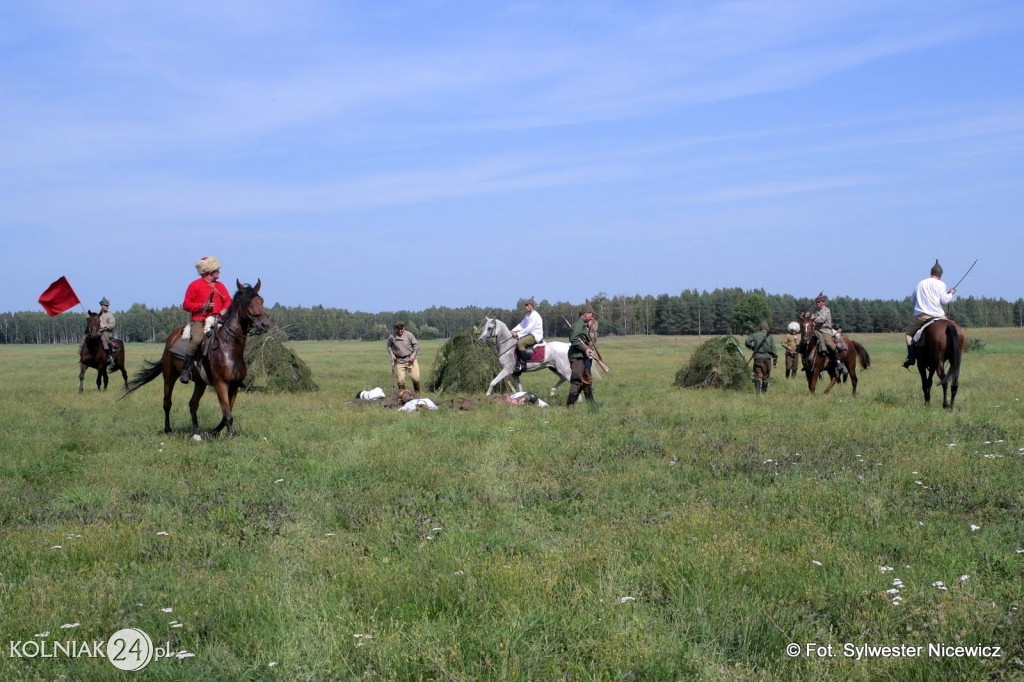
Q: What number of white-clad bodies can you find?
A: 3